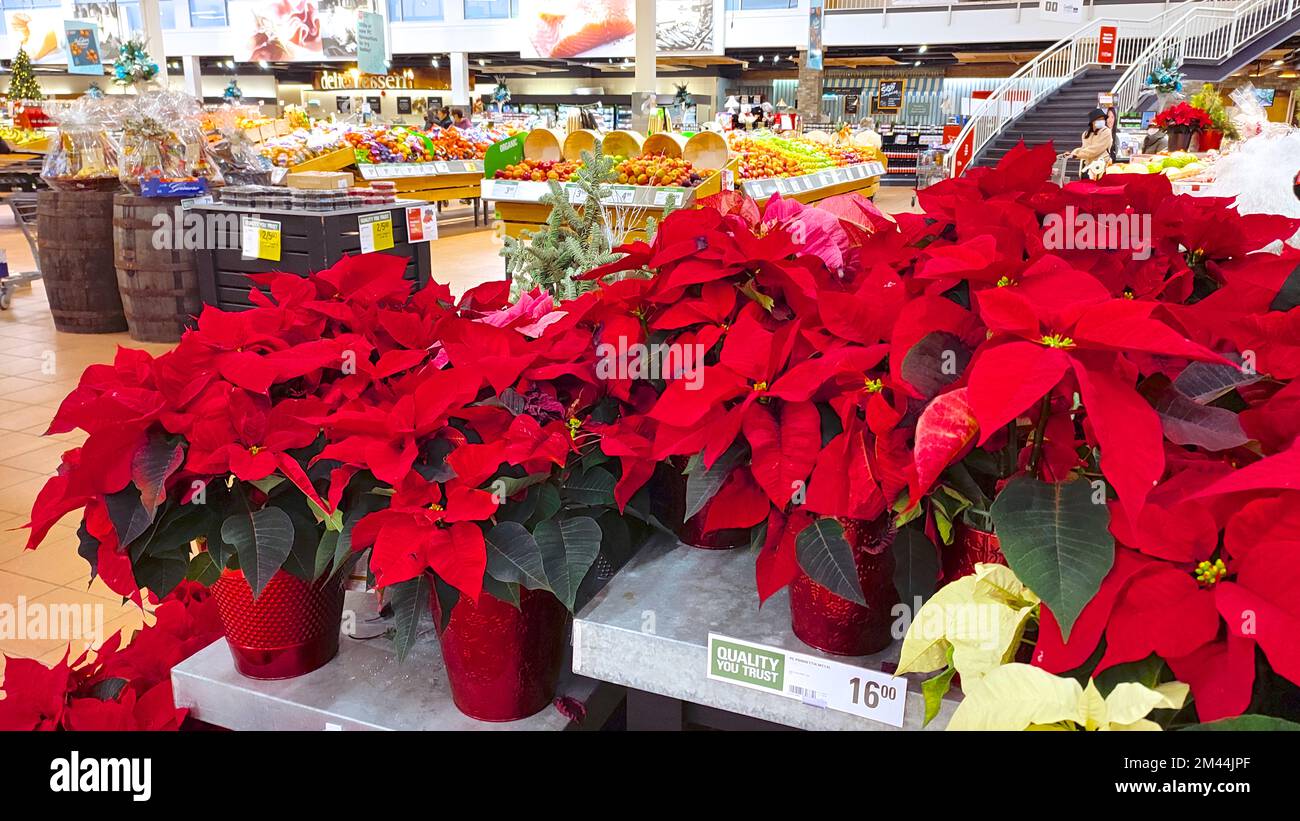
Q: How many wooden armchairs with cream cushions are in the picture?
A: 0